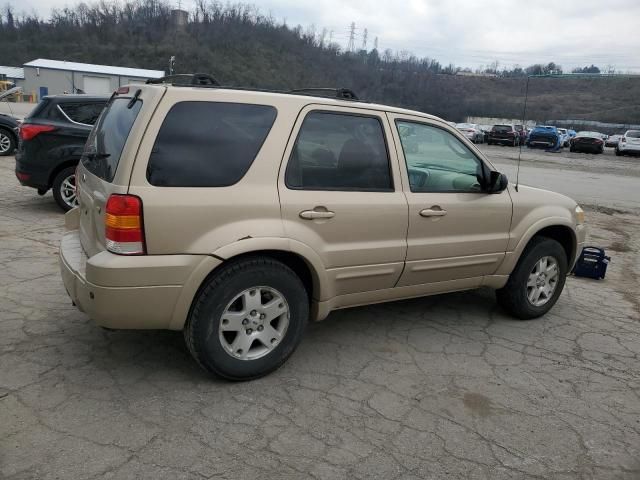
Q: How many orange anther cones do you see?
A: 0